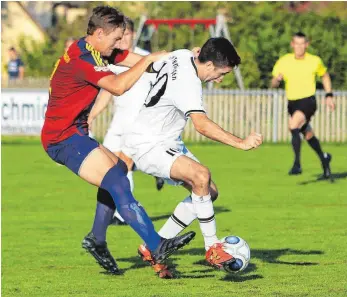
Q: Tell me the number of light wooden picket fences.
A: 1